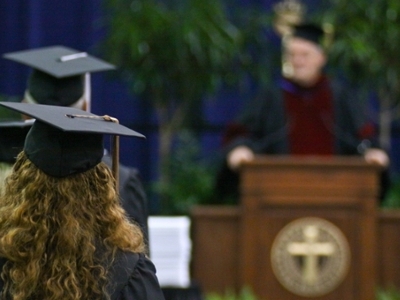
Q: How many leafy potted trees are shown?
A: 2